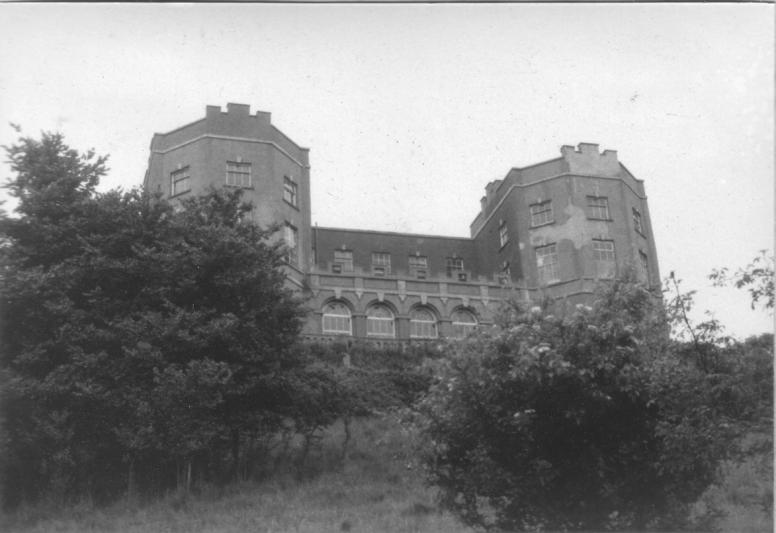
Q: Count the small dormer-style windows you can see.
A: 4